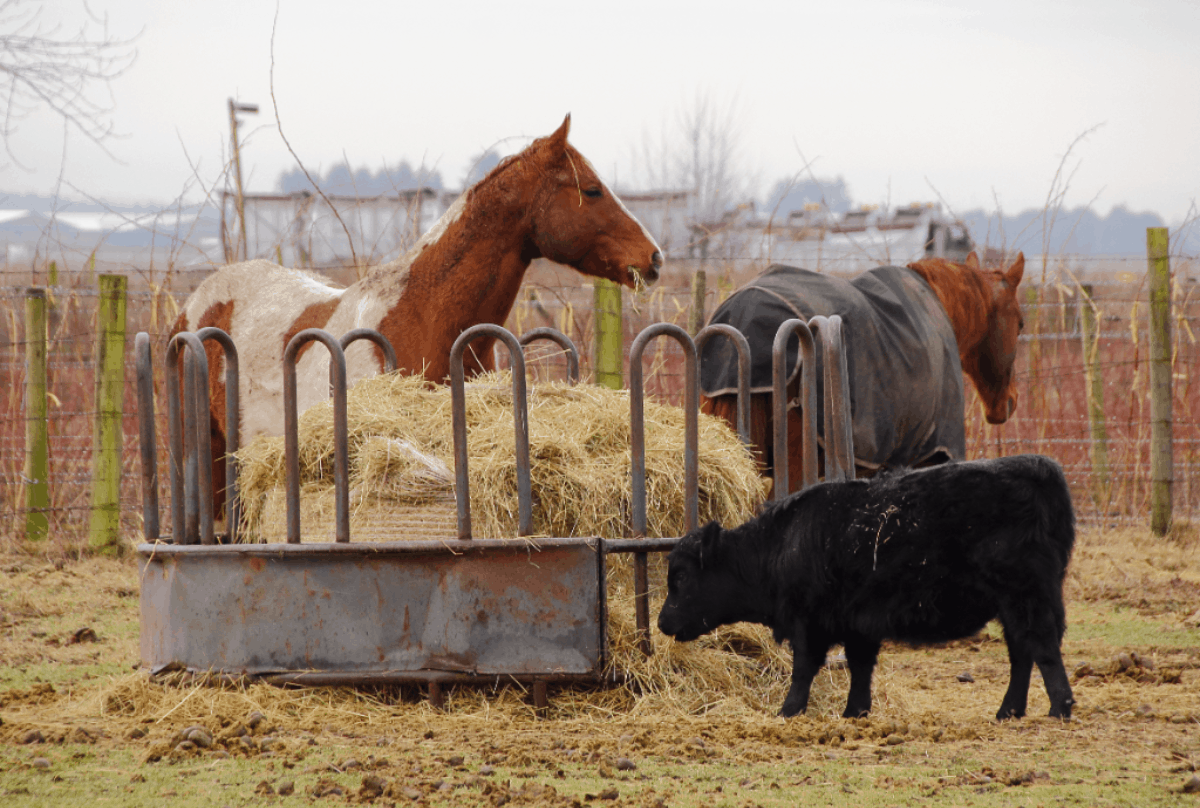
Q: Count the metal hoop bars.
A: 12